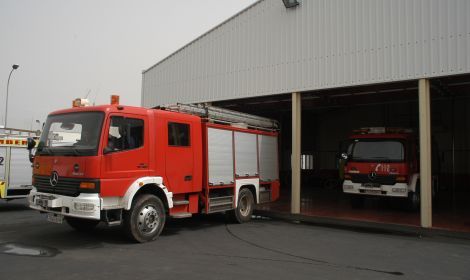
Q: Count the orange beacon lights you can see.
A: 2